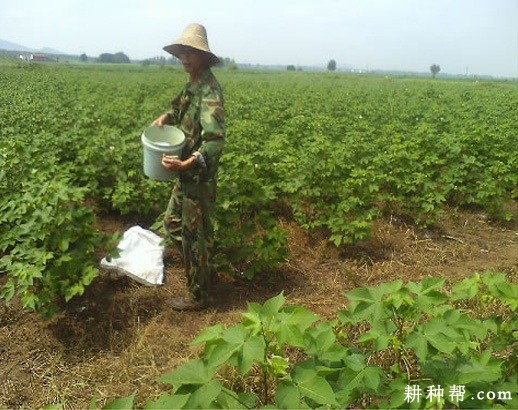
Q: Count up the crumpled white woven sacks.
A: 1